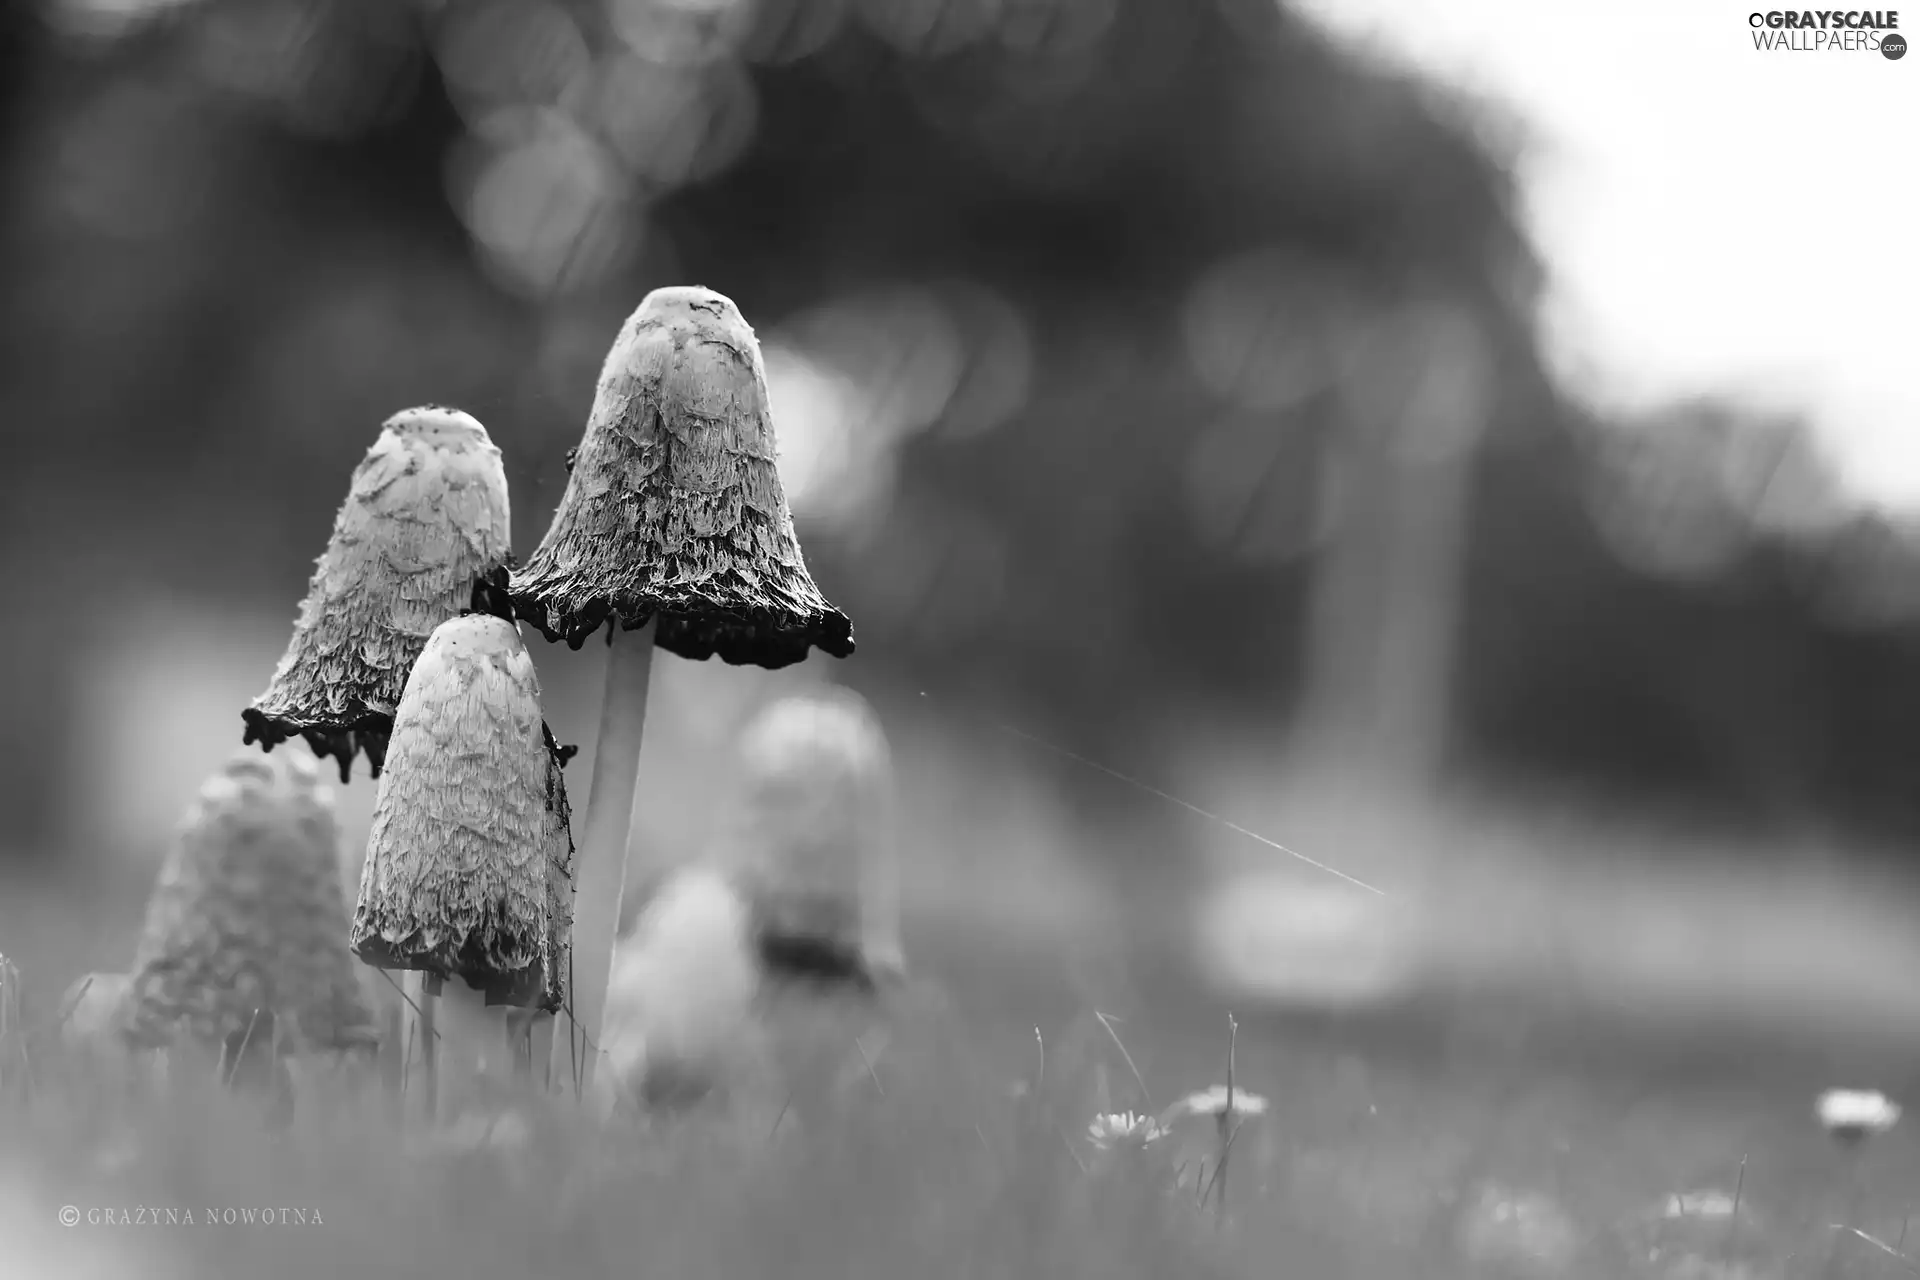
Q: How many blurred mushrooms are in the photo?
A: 3